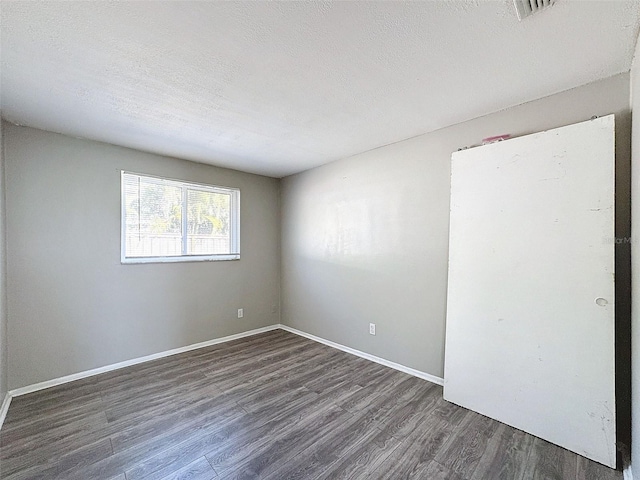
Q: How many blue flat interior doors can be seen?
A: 0